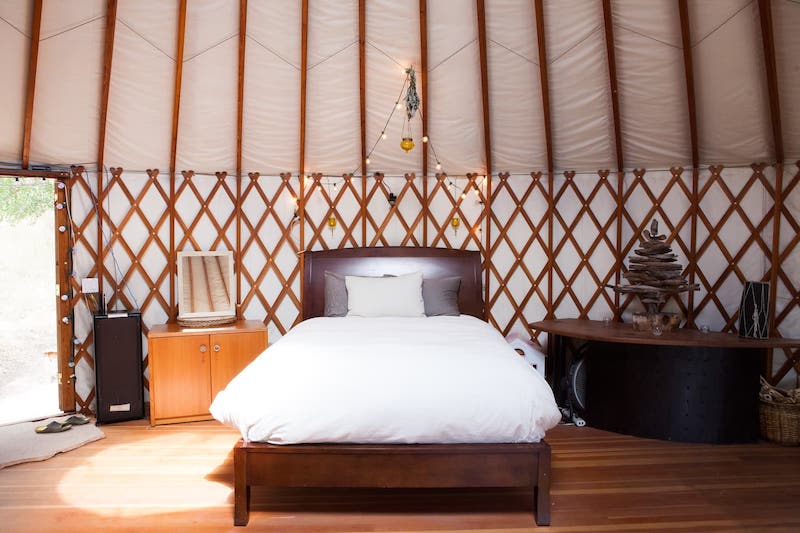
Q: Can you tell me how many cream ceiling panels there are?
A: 13